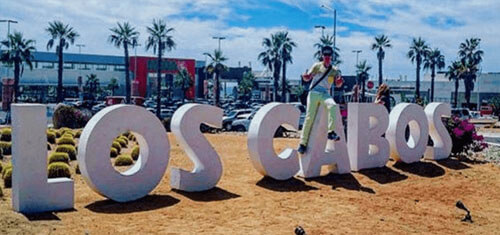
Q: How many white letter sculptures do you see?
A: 8